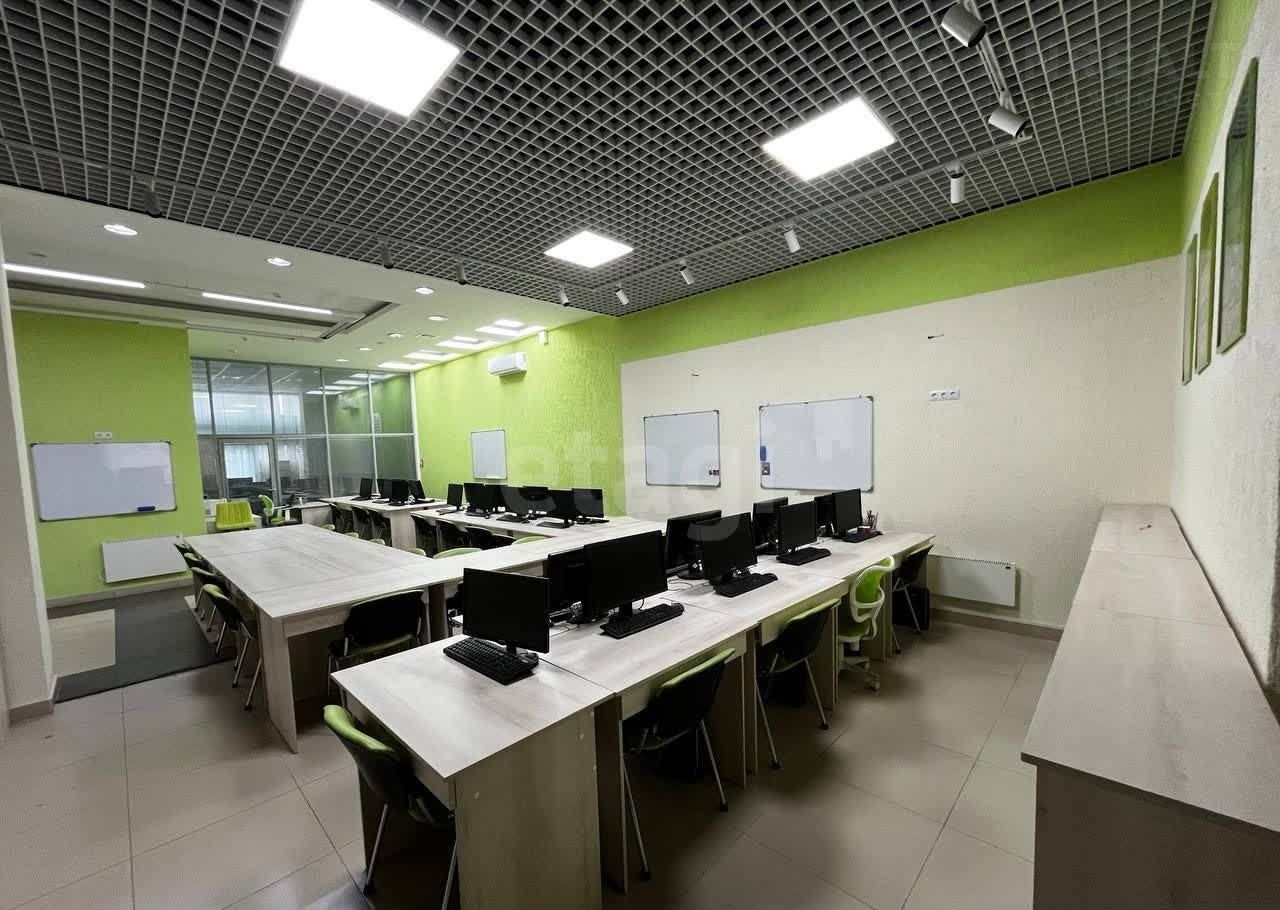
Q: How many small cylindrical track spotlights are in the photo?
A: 10